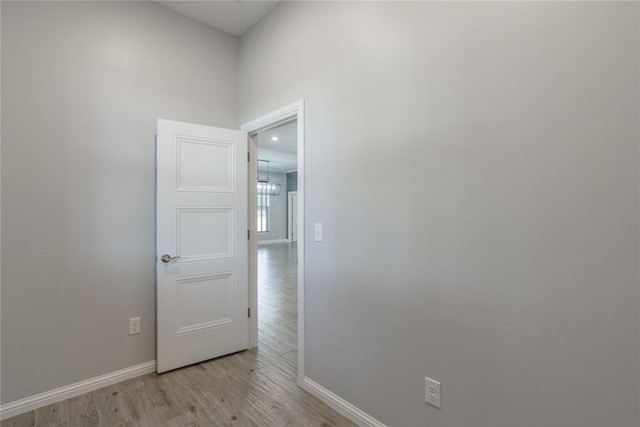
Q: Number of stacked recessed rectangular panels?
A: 3